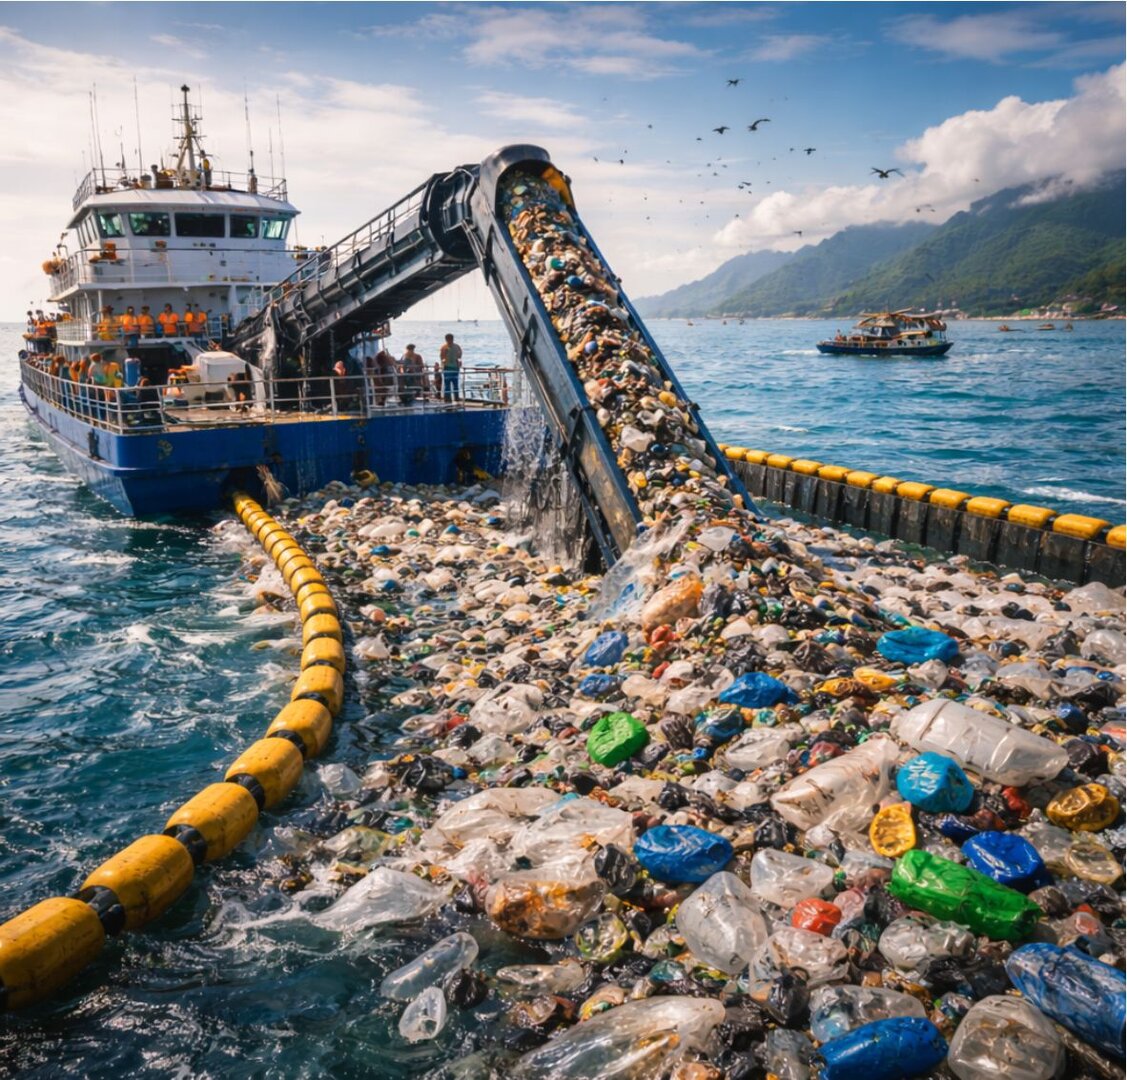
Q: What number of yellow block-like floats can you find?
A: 14